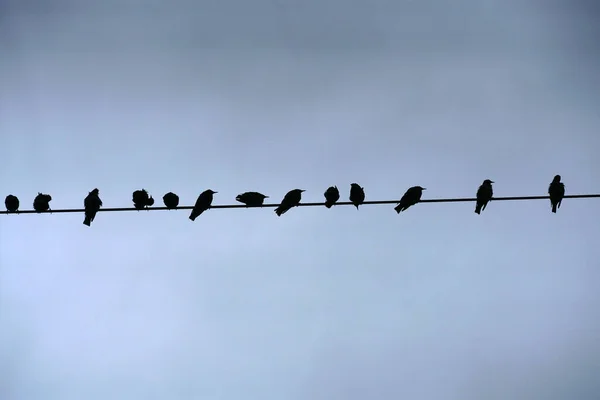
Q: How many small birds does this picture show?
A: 13